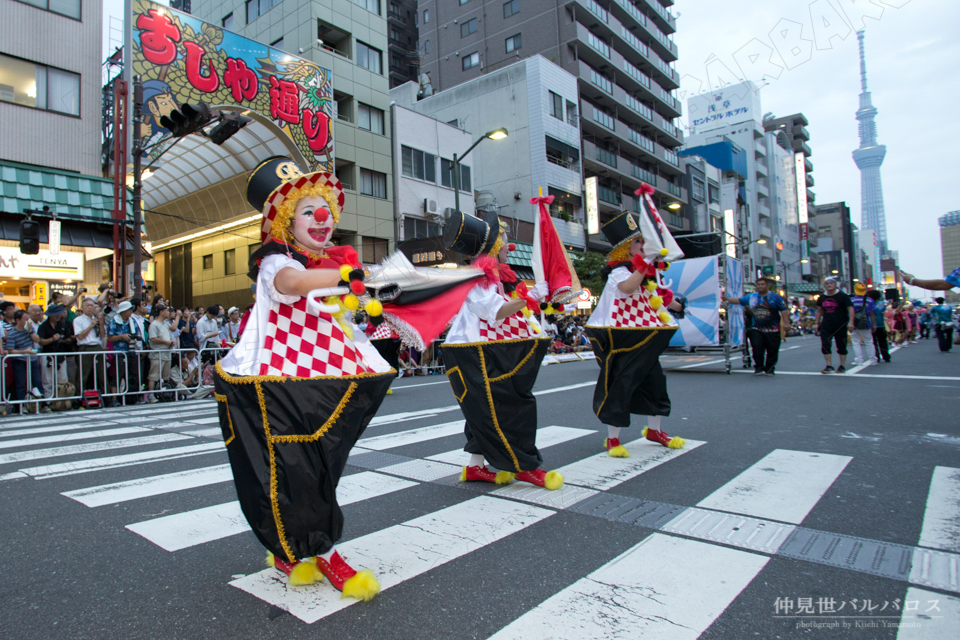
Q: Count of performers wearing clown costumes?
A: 3